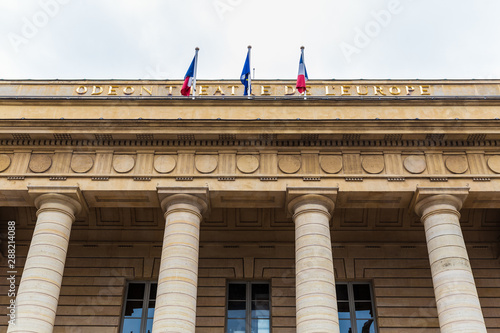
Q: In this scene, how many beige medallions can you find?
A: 13